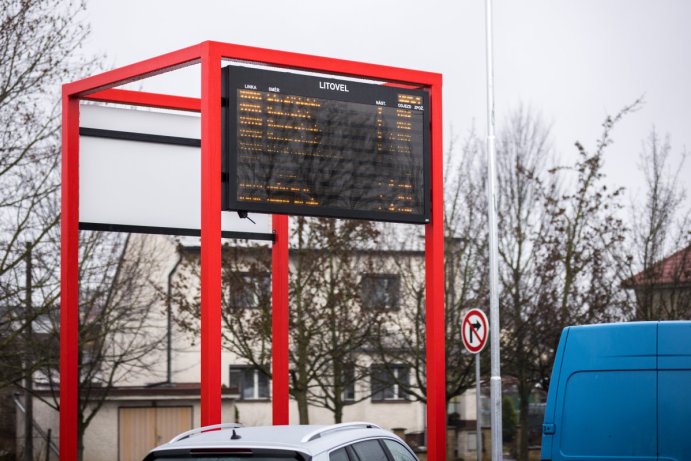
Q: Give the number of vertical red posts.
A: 4